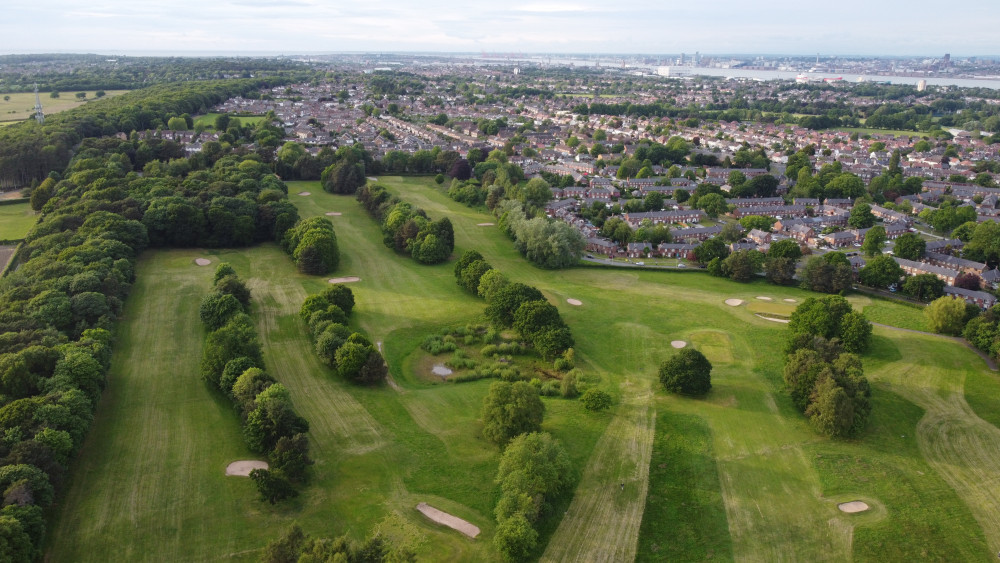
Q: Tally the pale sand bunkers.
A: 15